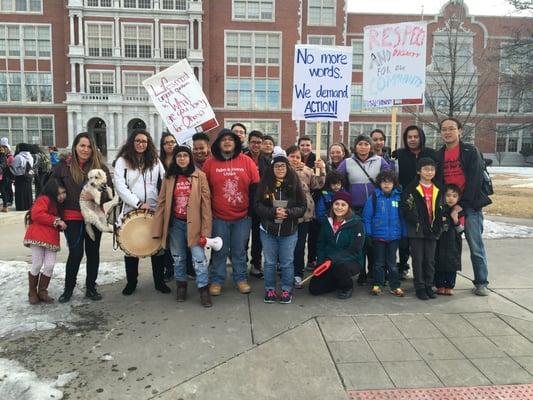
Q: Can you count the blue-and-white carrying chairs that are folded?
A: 0